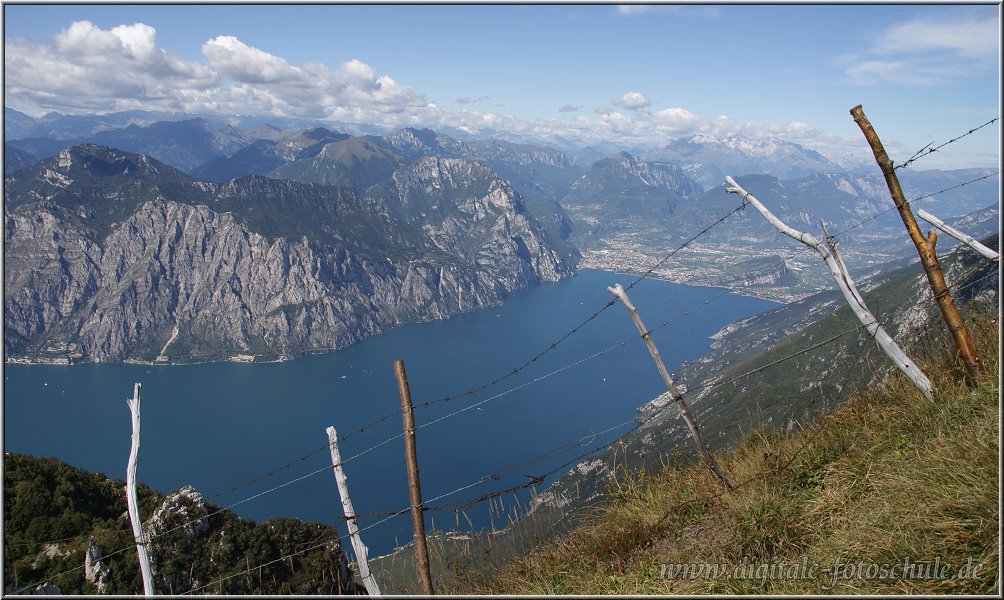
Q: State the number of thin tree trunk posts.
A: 7